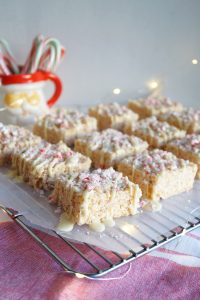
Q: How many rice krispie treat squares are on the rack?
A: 11